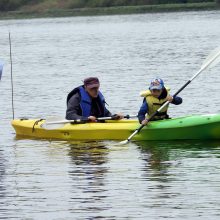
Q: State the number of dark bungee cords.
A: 1